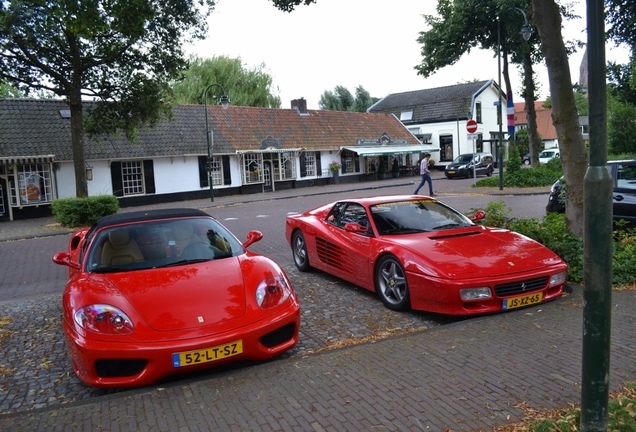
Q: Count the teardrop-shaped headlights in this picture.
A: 2